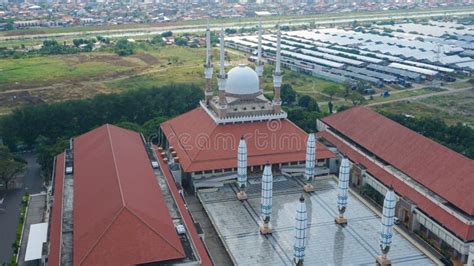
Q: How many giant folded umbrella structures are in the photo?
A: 6